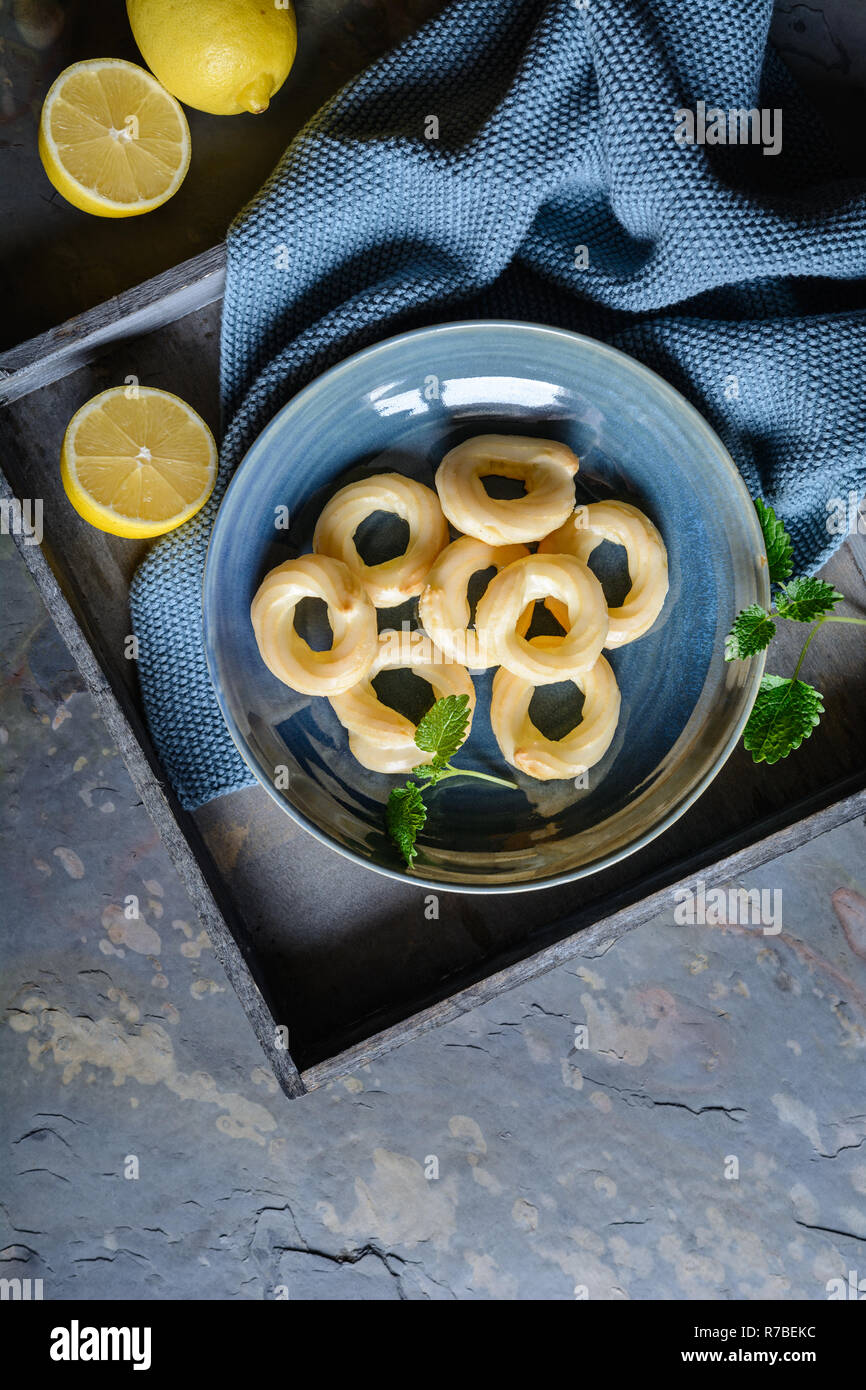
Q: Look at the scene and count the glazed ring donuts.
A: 8